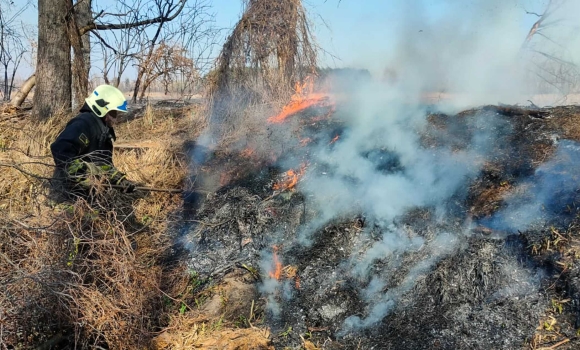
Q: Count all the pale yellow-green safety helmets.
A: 1